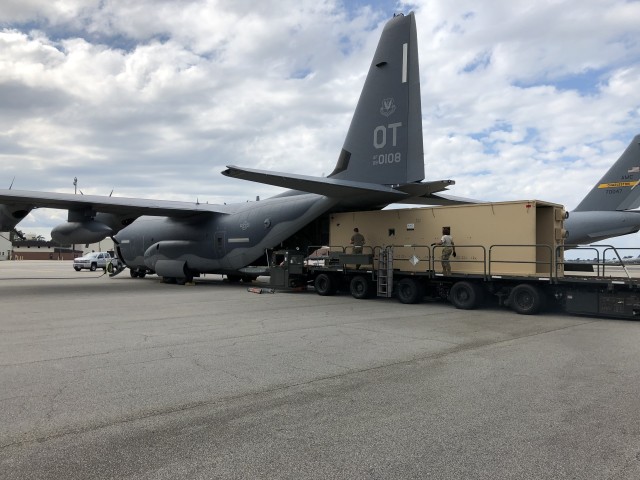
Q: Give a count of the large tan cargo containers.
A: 1